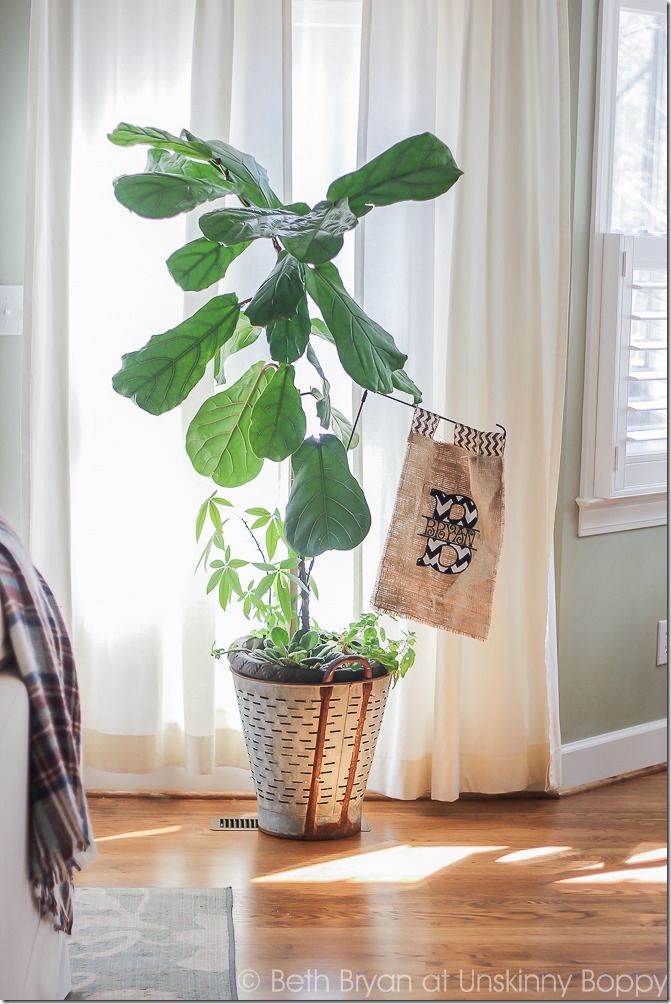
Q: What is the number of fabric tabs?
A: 3